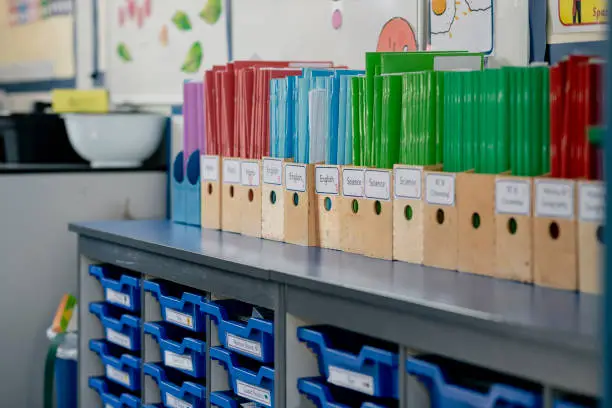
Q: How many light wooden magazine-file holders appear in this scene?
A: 14